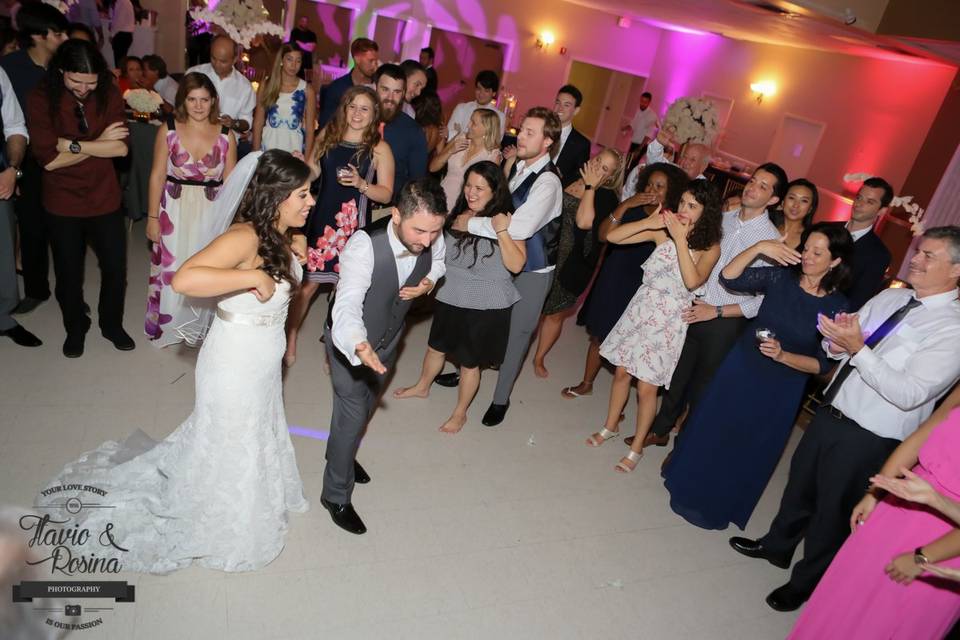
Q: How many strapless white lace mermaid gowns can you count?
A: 1